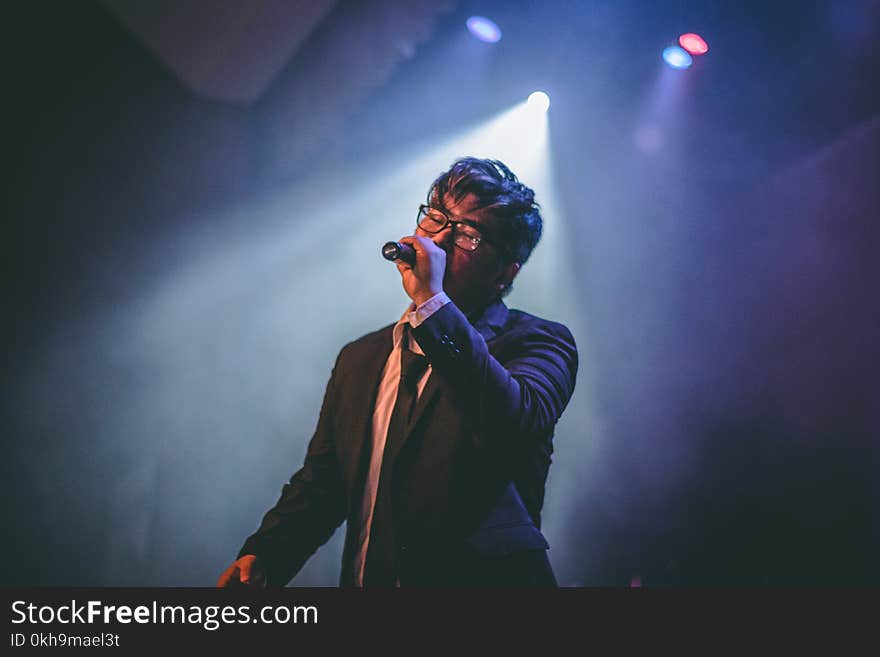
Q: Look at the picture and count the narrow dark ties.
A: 1